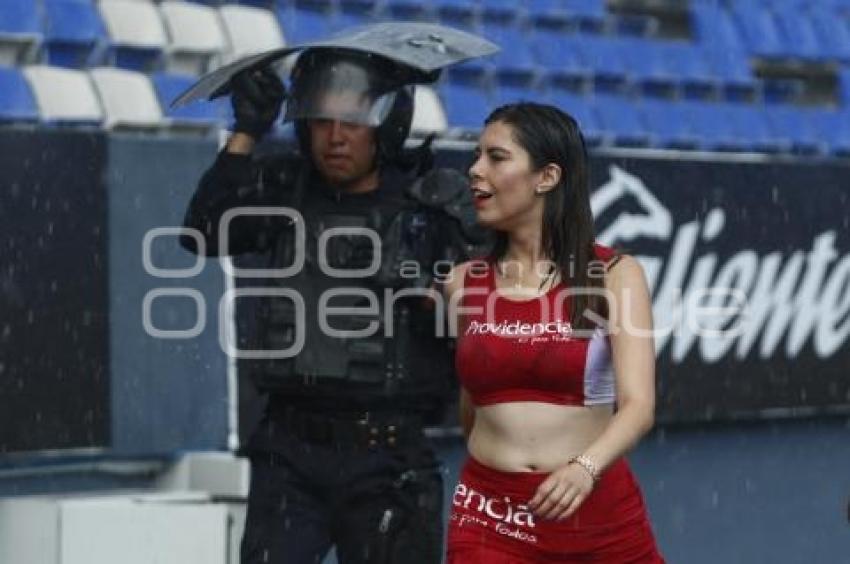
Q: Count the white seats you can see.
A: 6